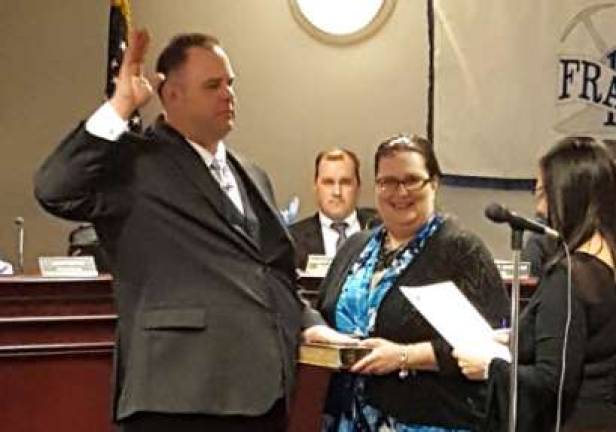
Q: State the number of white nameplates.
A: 3